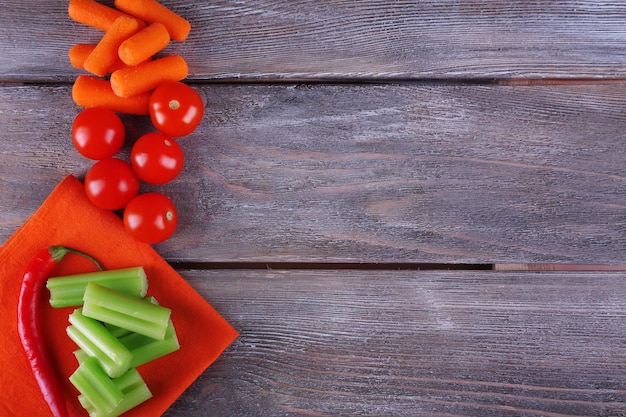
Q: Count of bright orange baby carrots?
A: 7